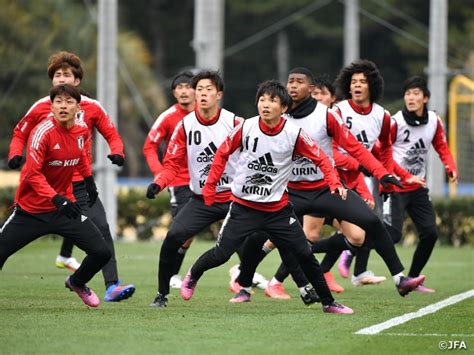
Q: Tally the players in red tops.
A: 3